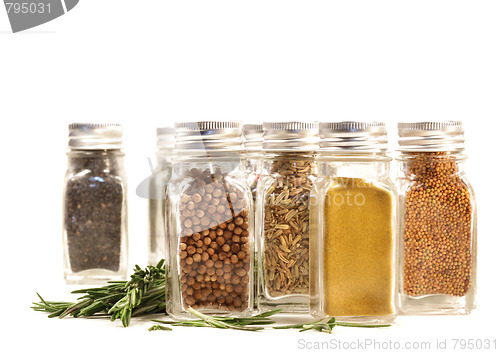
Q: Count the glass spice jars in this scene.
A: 7